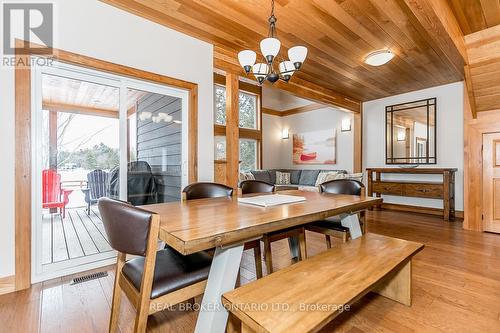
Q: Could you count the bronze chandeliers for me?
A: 1